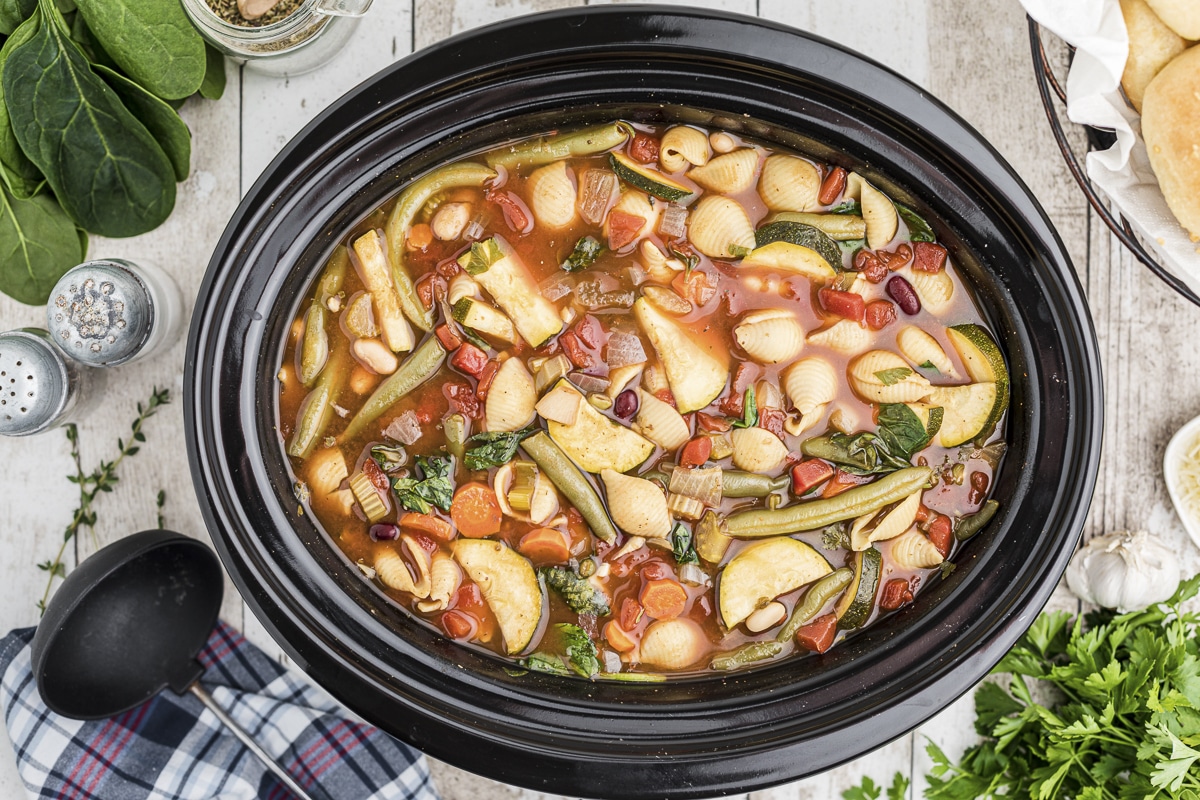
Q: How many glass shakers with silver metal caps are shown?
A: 2